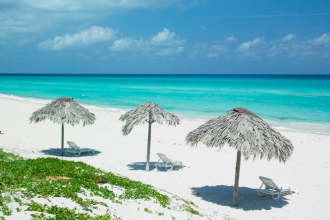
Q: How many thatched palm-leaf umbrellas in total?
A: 3